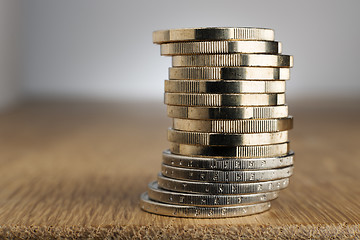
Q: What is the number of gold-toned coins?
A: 10